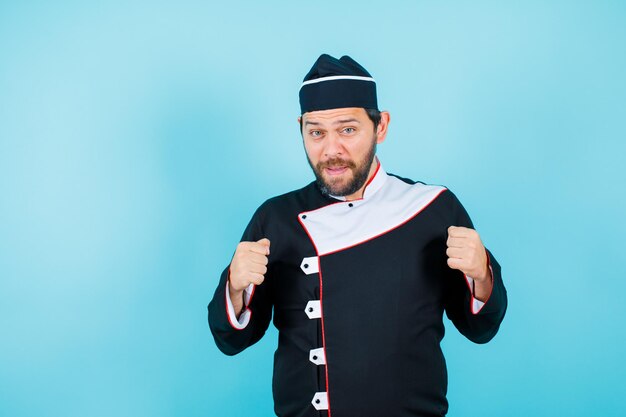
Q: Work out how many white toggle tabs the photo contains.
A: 4